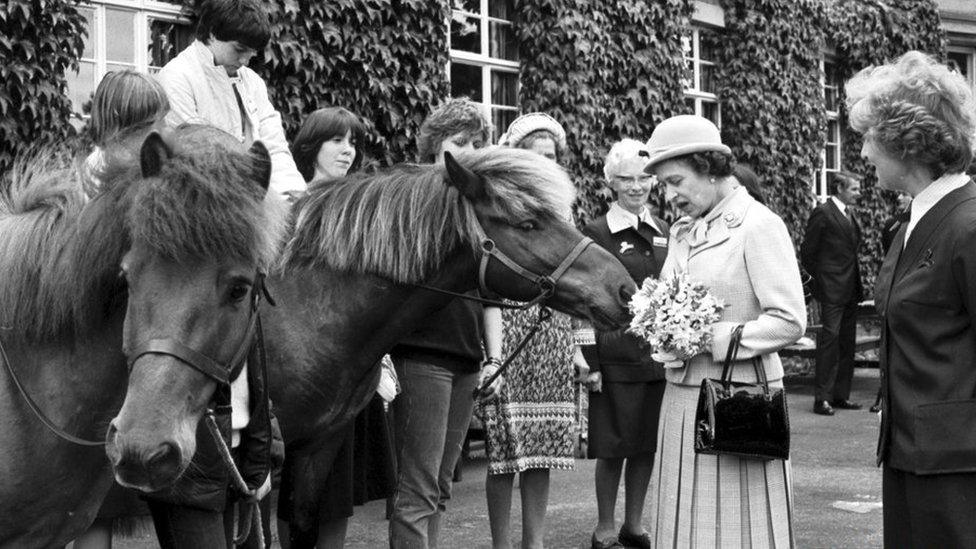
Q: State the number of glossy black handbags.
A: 1